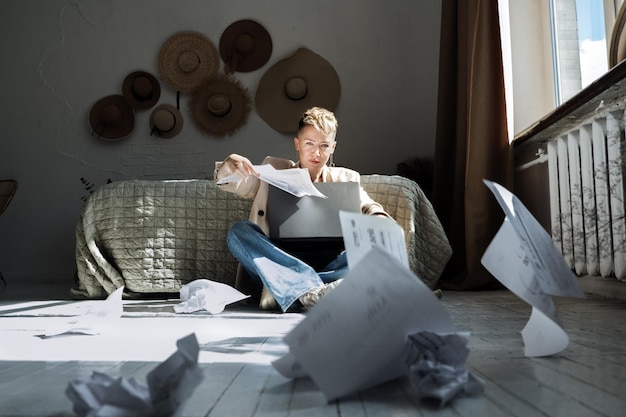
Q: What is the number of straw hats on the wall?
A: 7